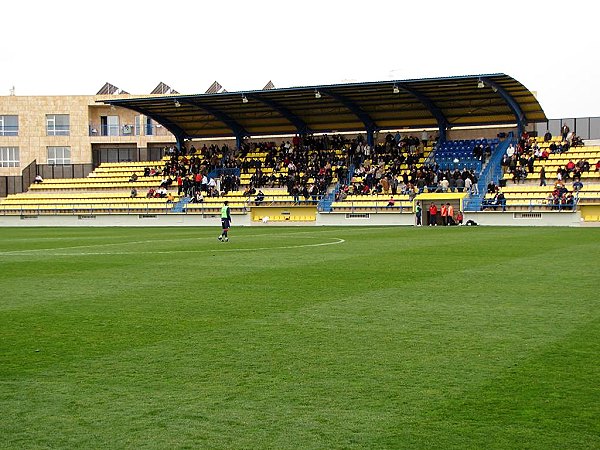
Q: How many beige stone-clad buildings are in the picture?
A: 1